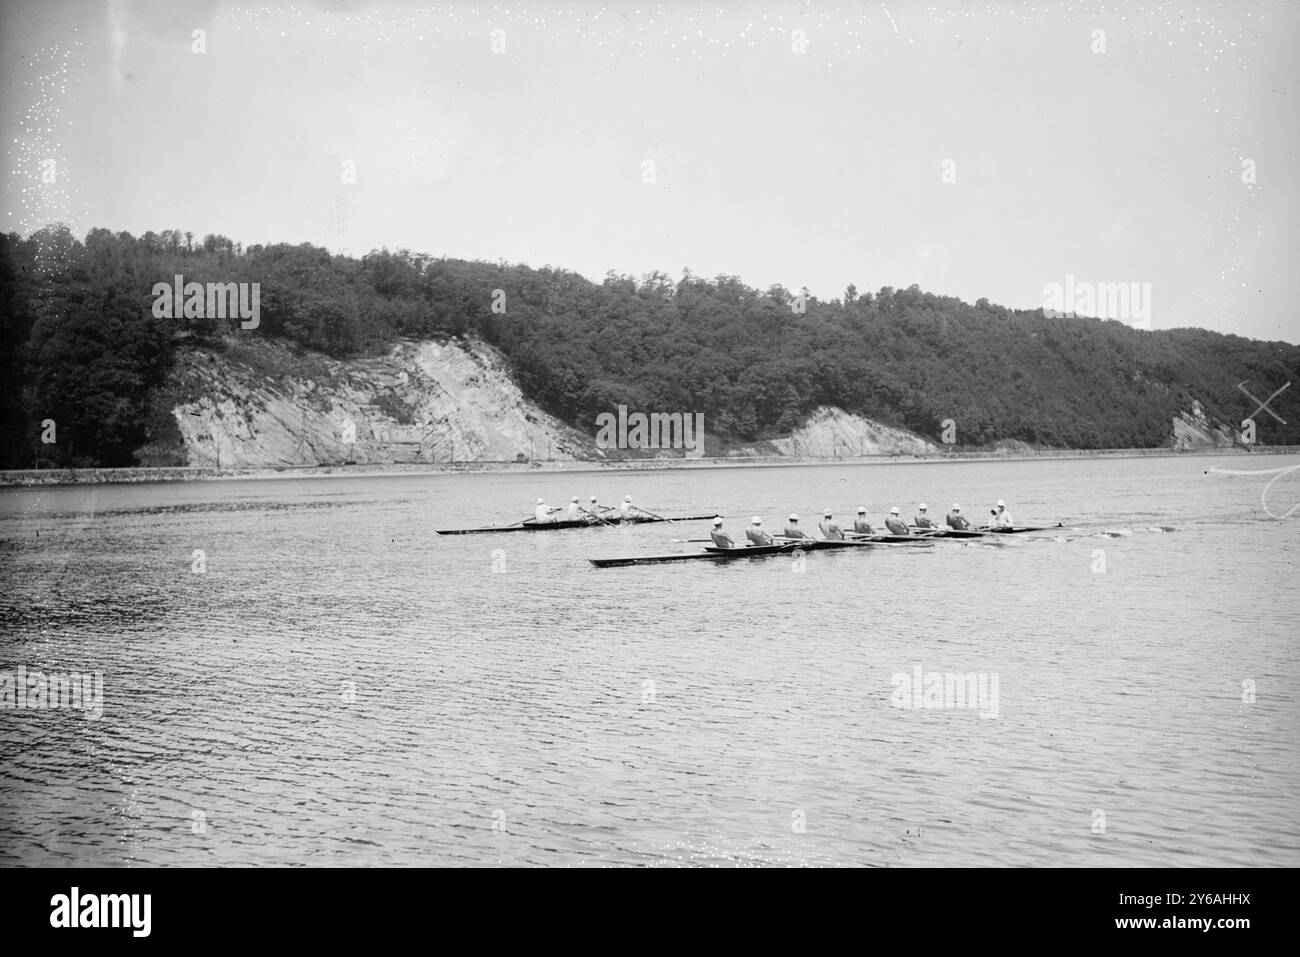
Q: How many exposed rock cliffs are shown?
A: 3